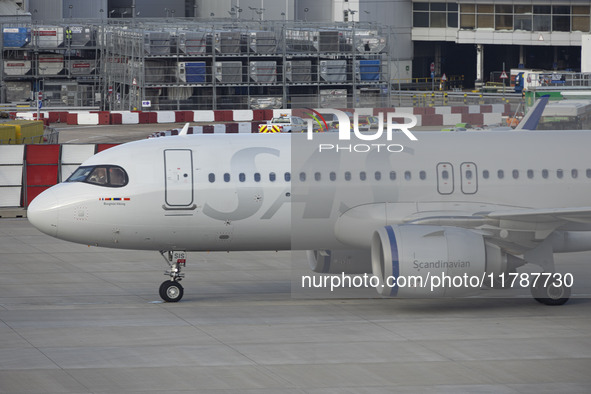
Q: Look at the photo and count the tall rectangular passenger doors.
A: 1